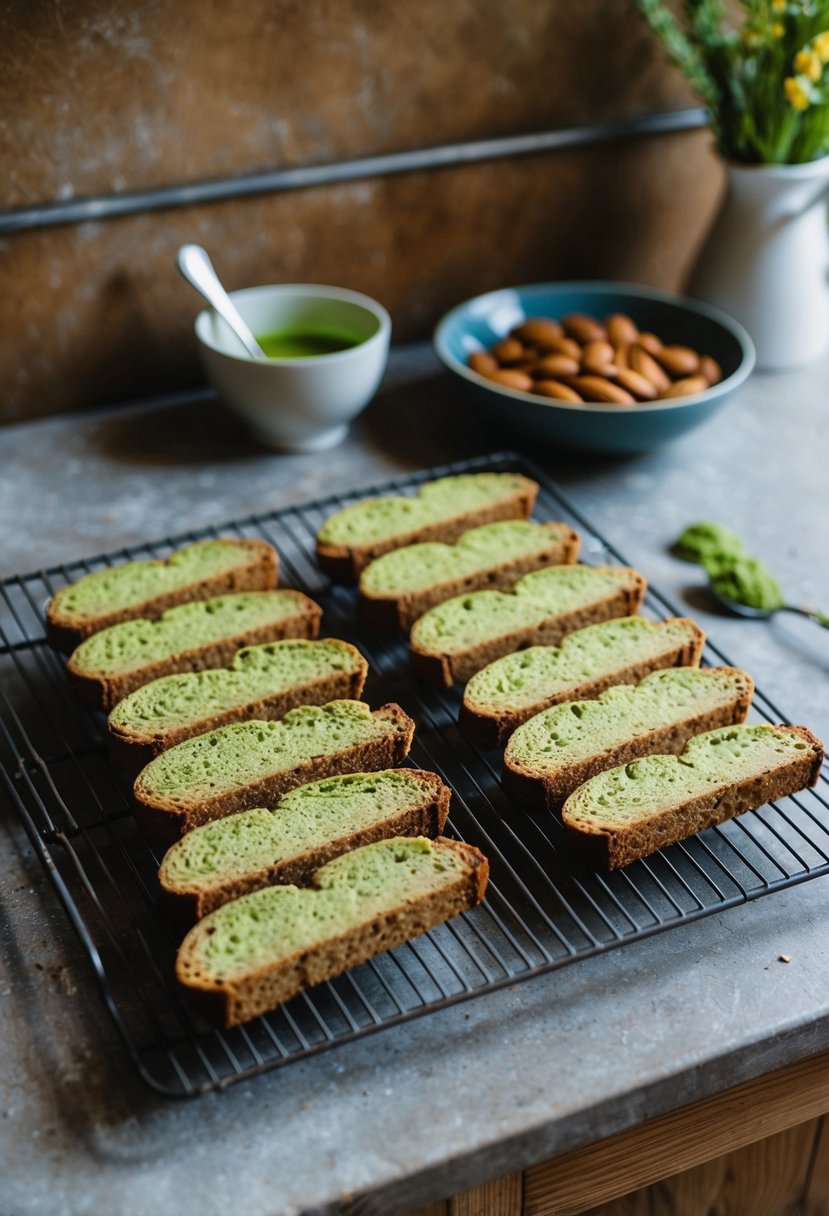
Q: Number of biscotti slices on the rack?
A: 12